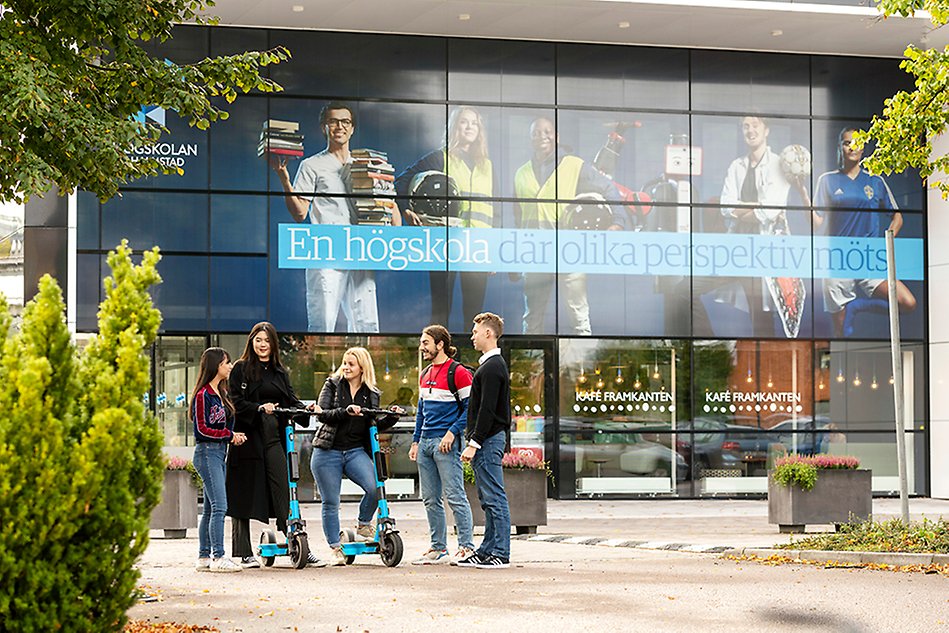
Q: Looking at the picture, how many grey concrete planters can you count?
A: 3